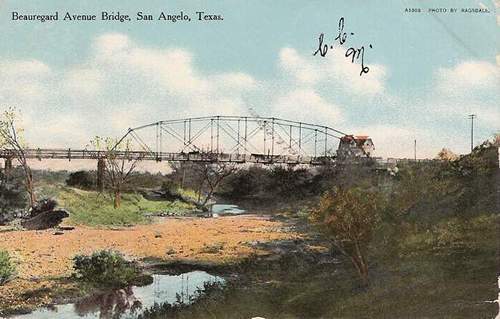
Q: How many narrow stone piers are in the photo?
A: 2